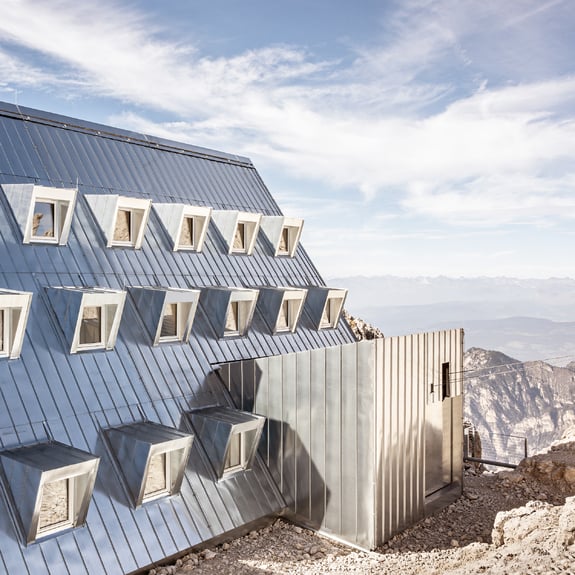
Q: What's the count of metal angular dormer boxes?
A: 14